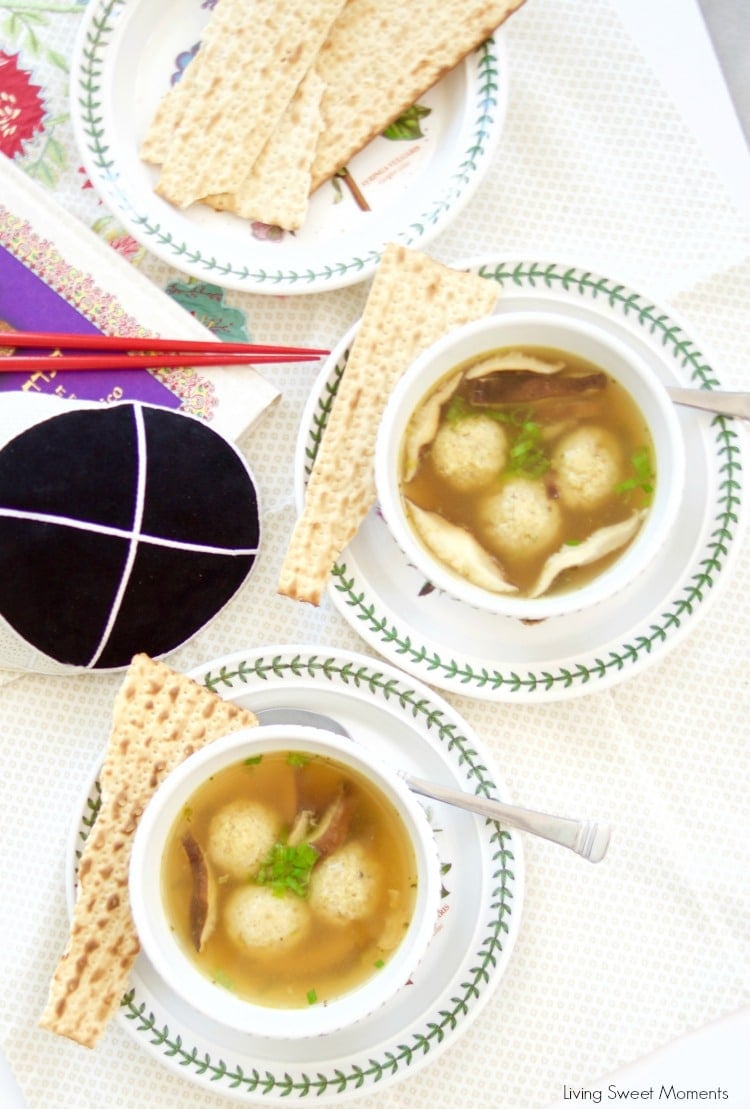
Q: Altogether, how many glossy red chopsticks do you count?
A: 2